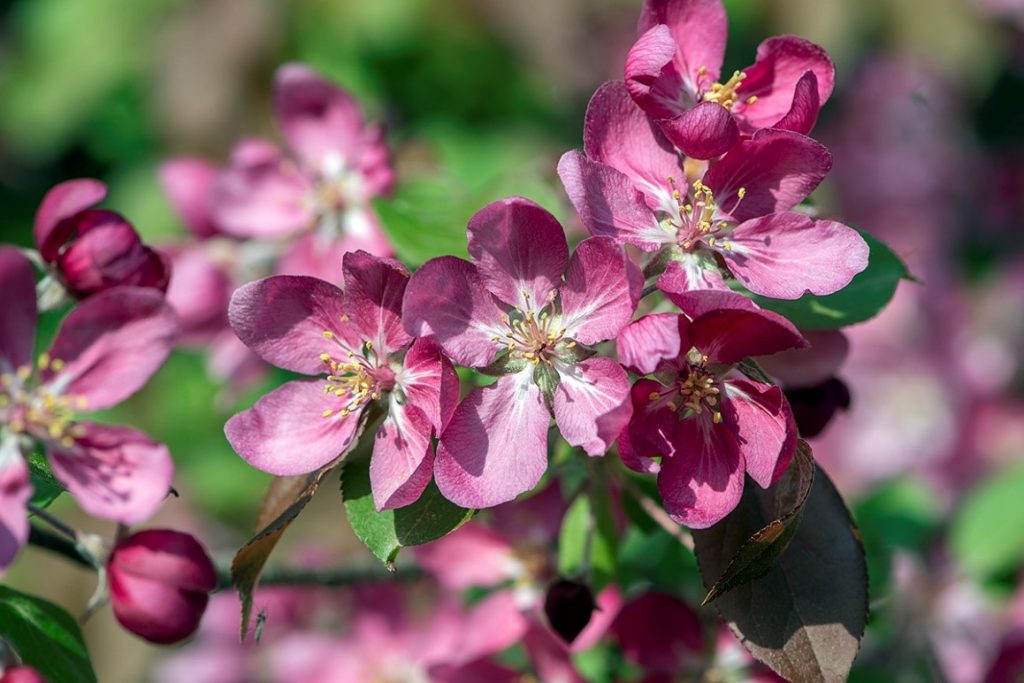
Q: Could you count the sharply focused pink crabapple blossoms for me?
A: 5